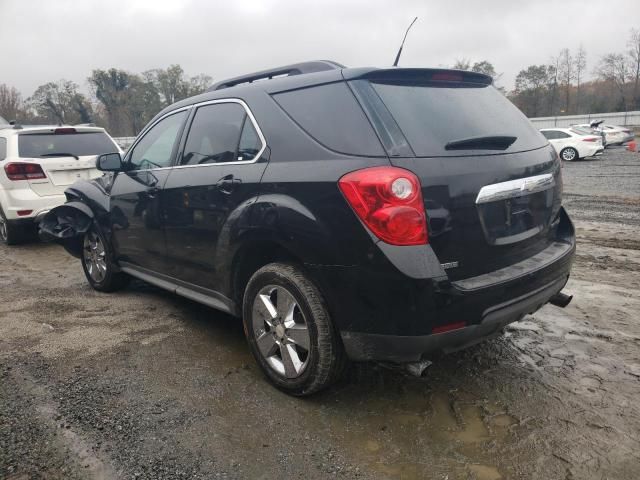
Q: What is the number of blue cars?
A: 0